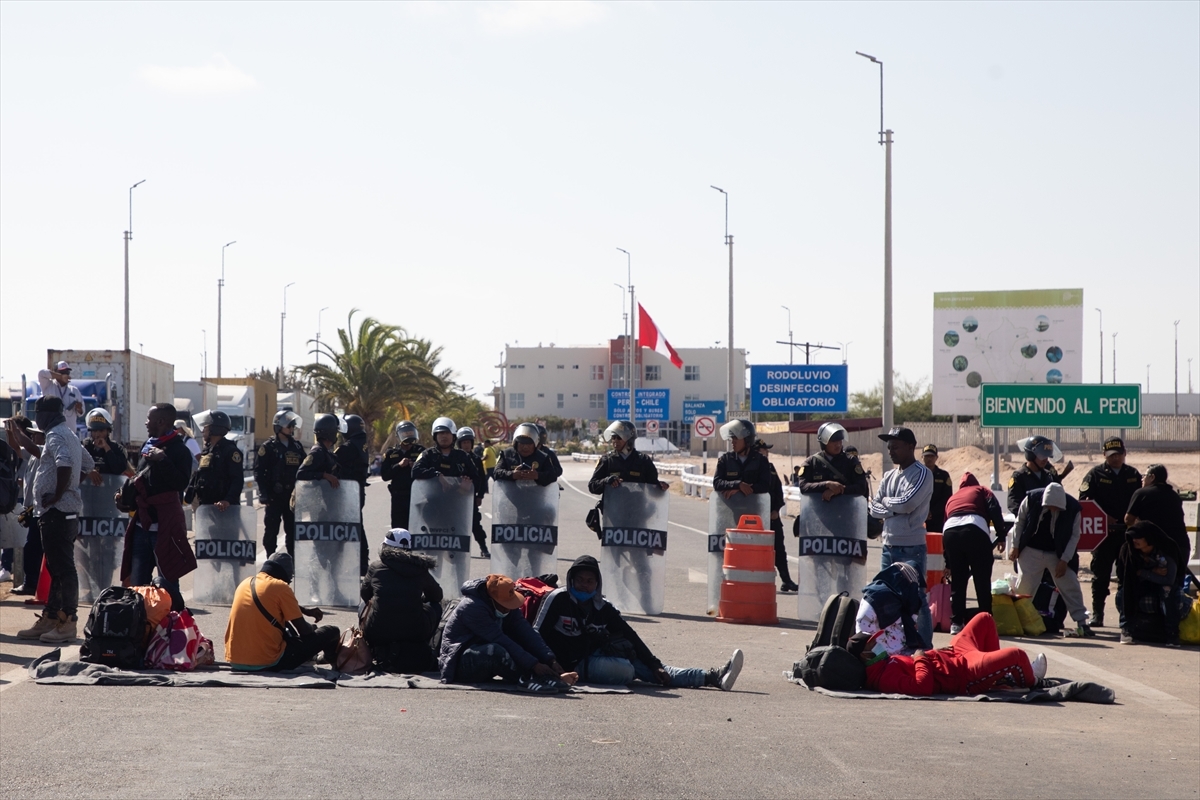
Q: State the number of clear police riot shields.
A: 8